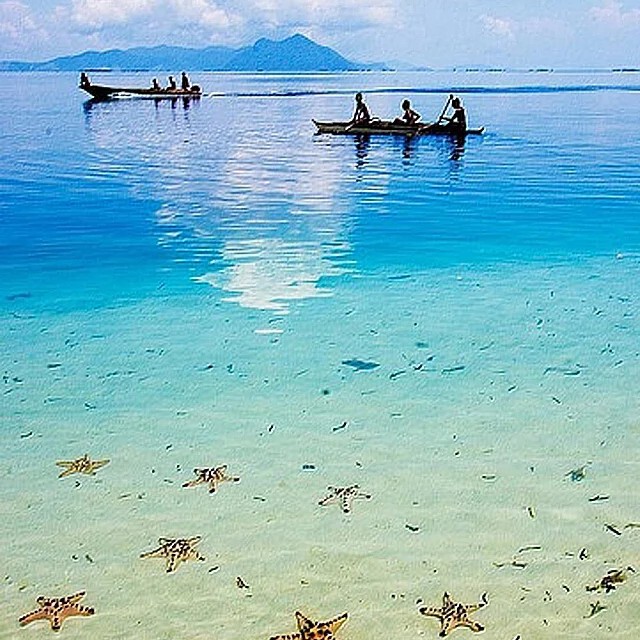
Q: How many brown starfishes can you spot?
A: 7